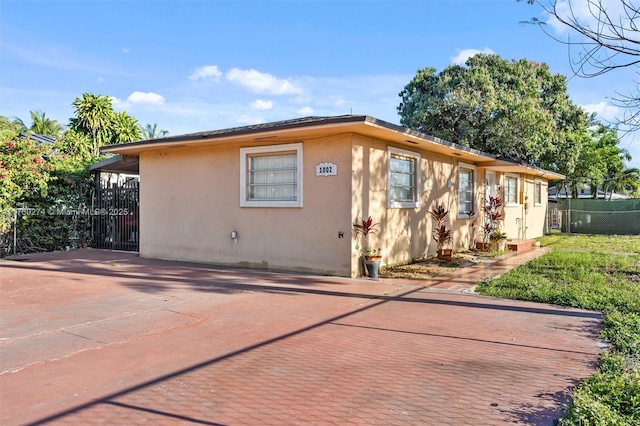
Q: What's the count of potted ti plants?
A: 3